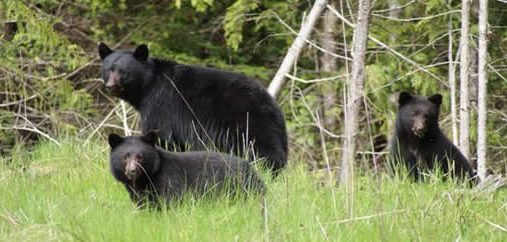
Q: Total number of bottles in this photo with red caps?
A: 0